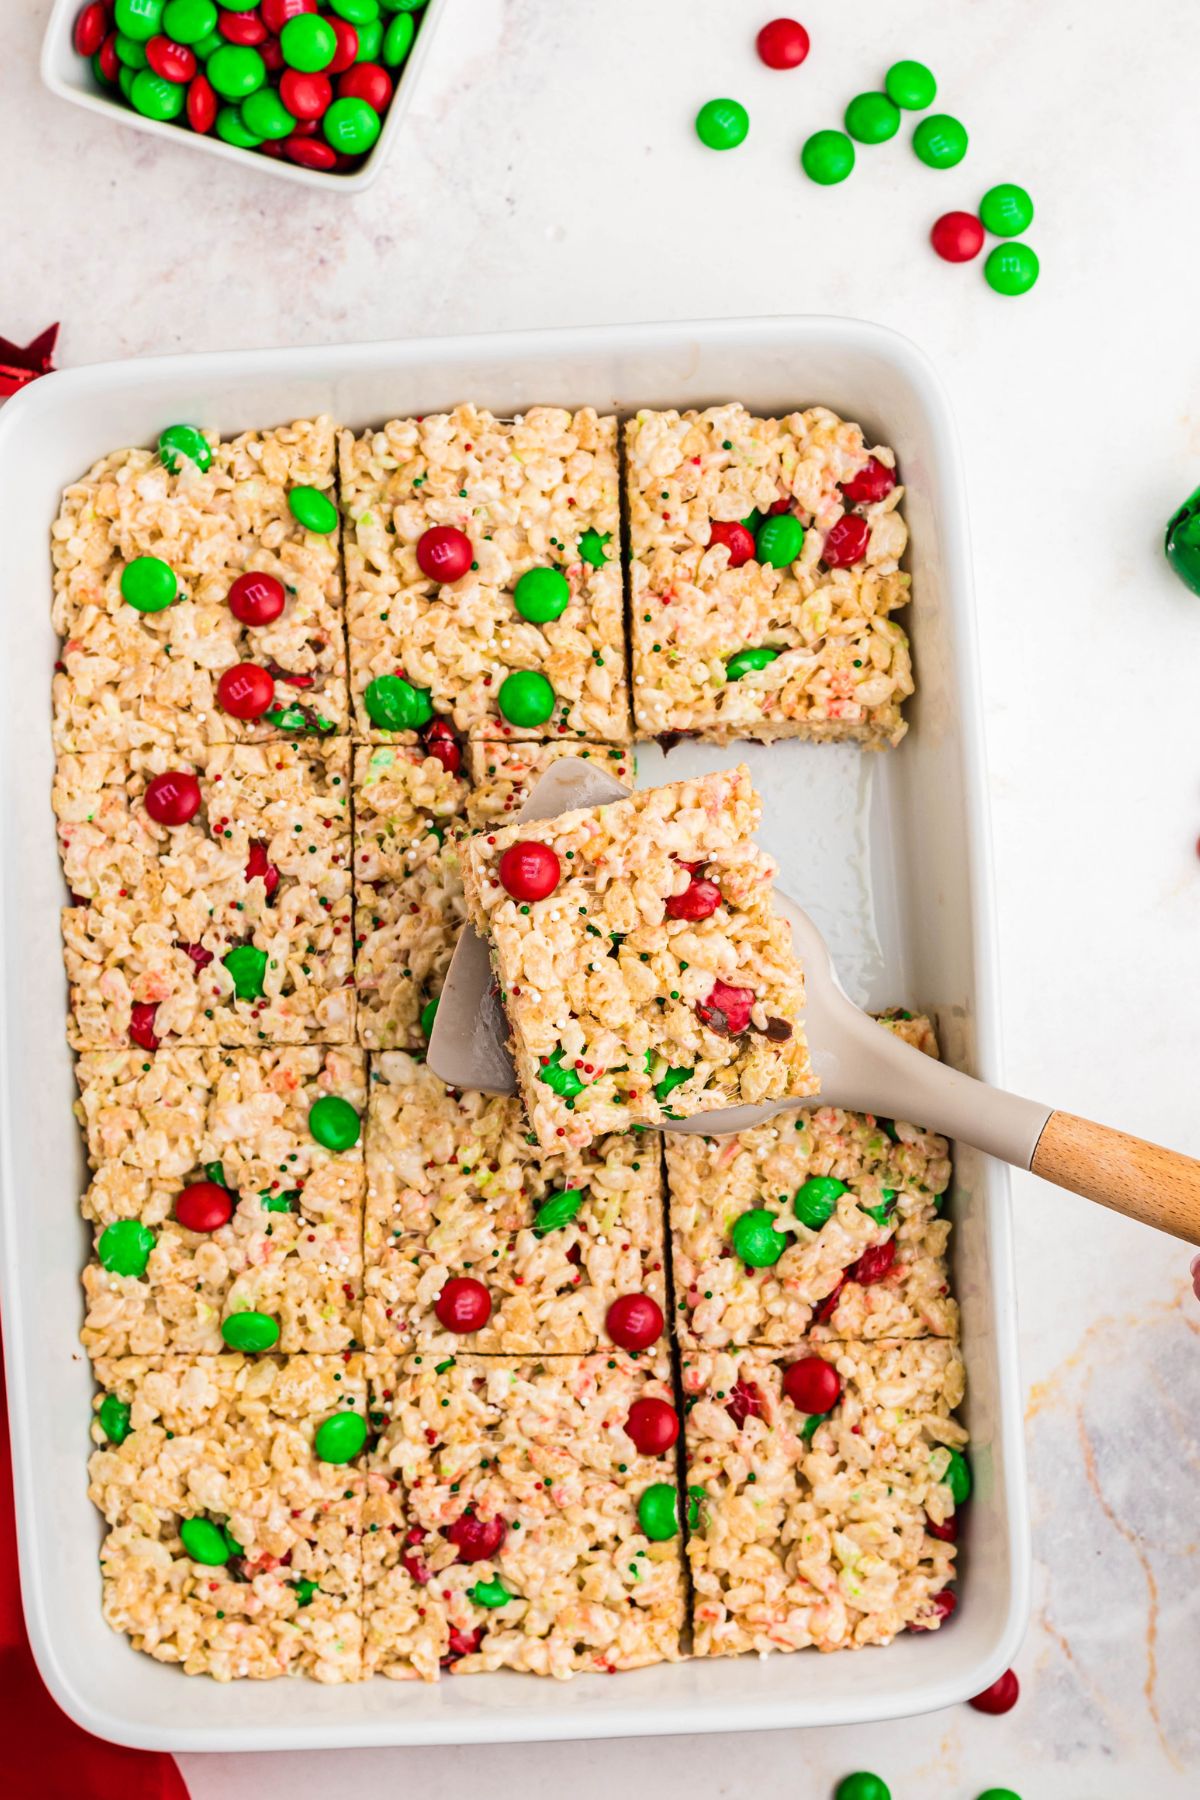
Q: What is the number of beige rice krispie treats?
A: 12